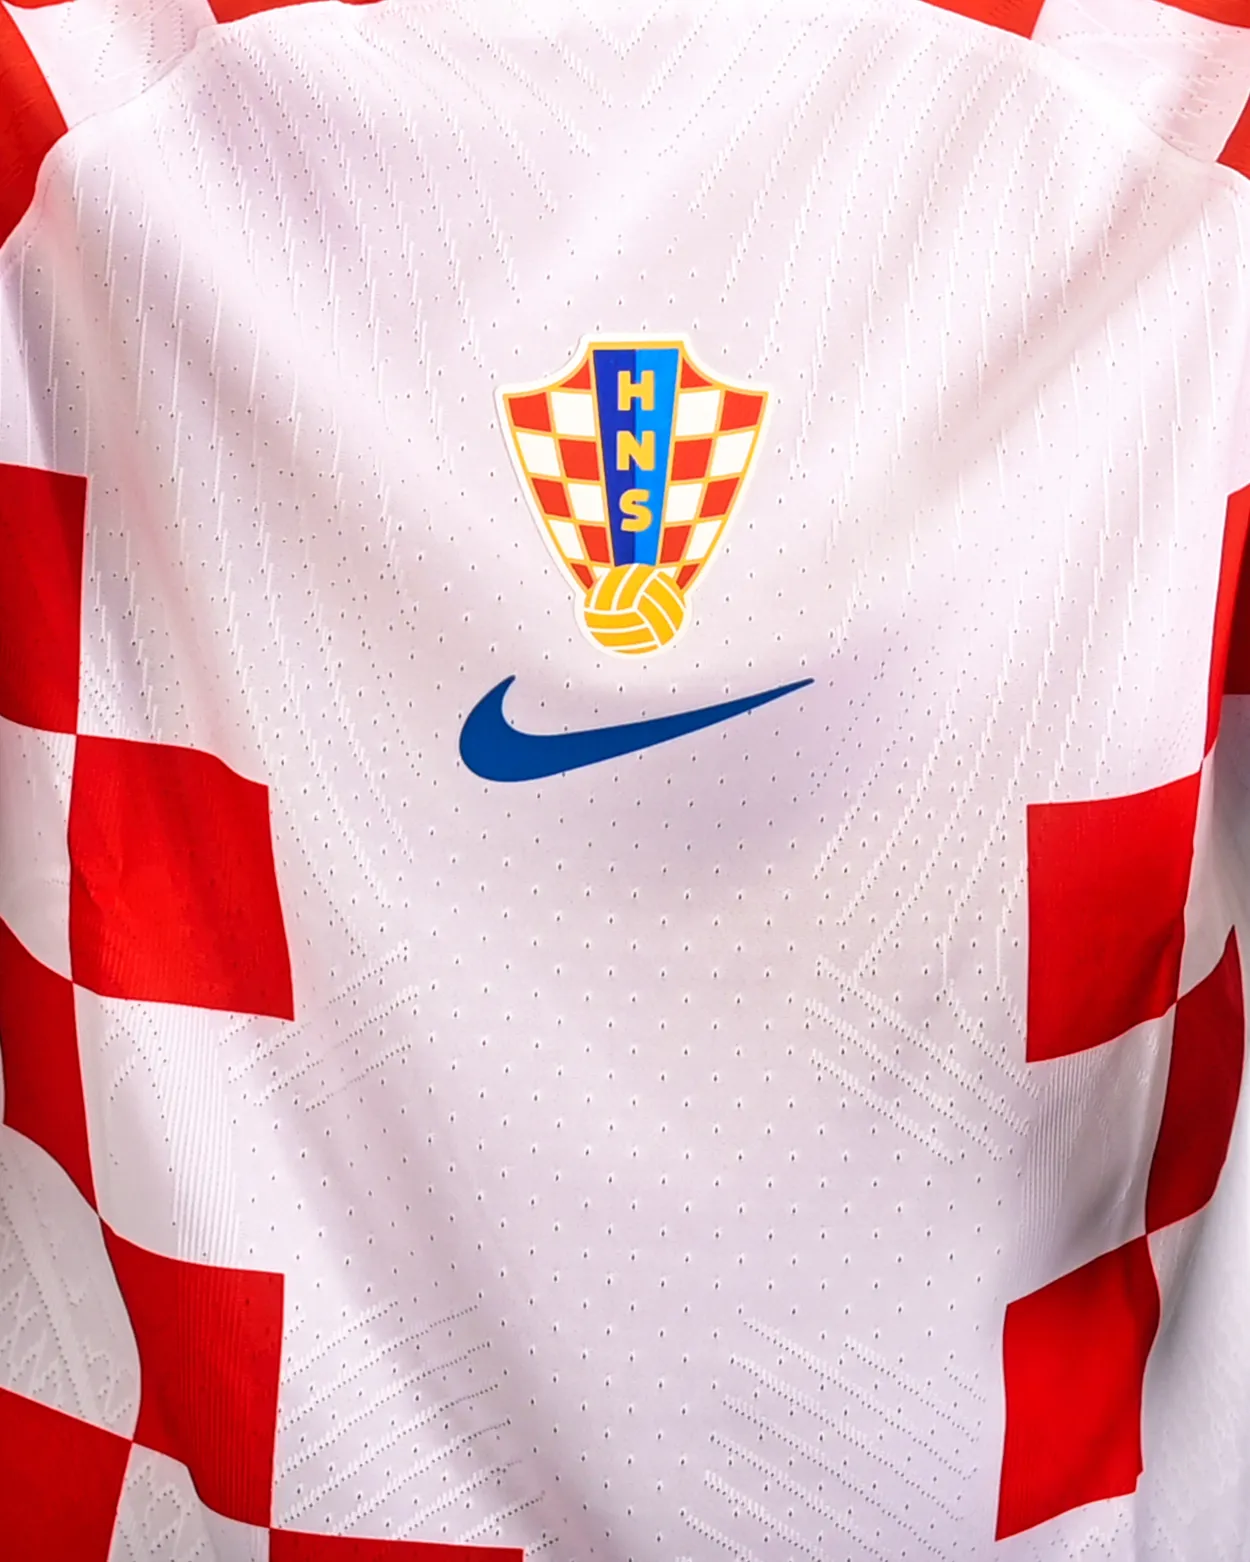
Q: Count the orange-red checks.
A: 12